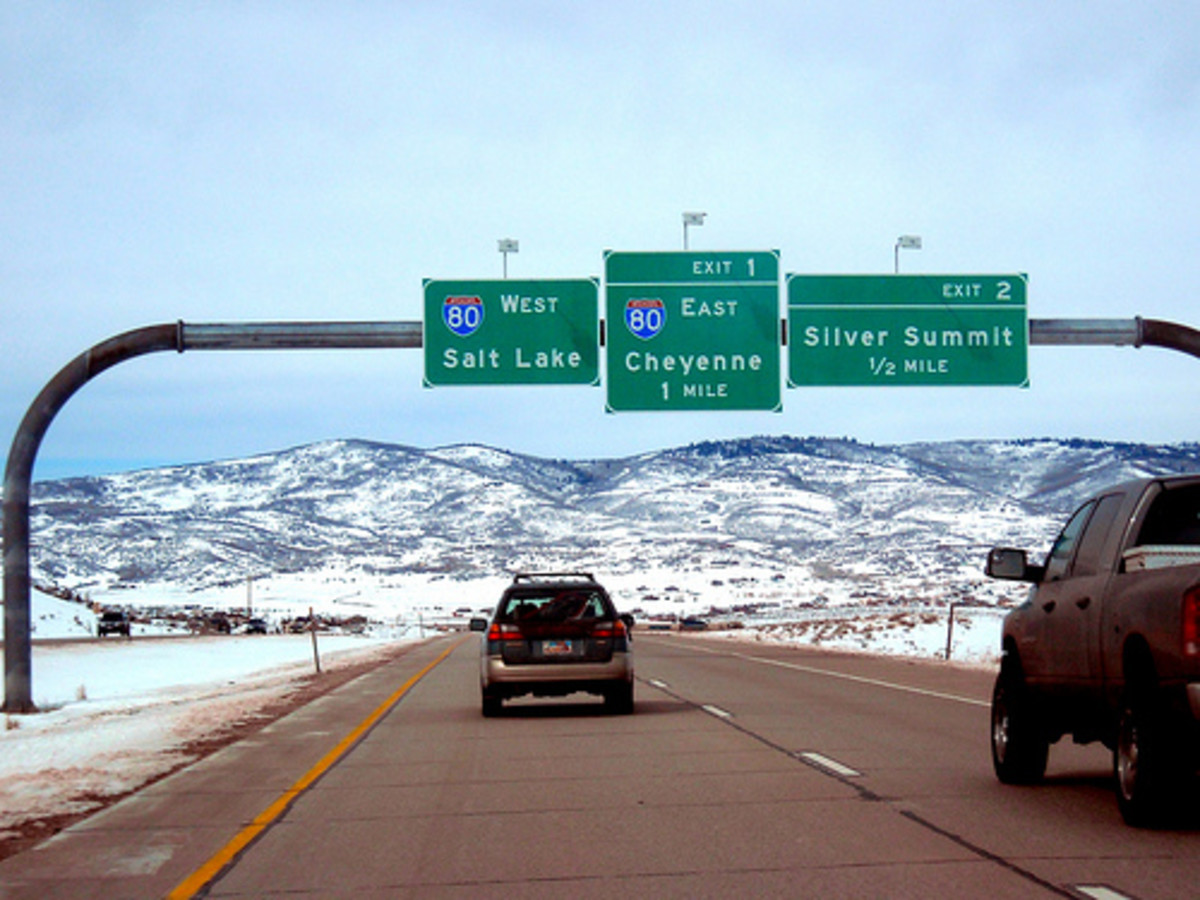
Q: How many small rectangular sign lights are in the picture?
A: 3